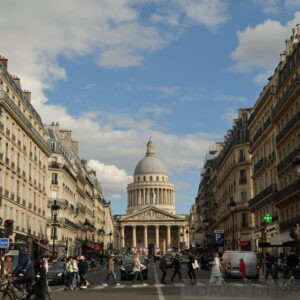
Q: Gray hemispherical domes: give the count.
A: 1